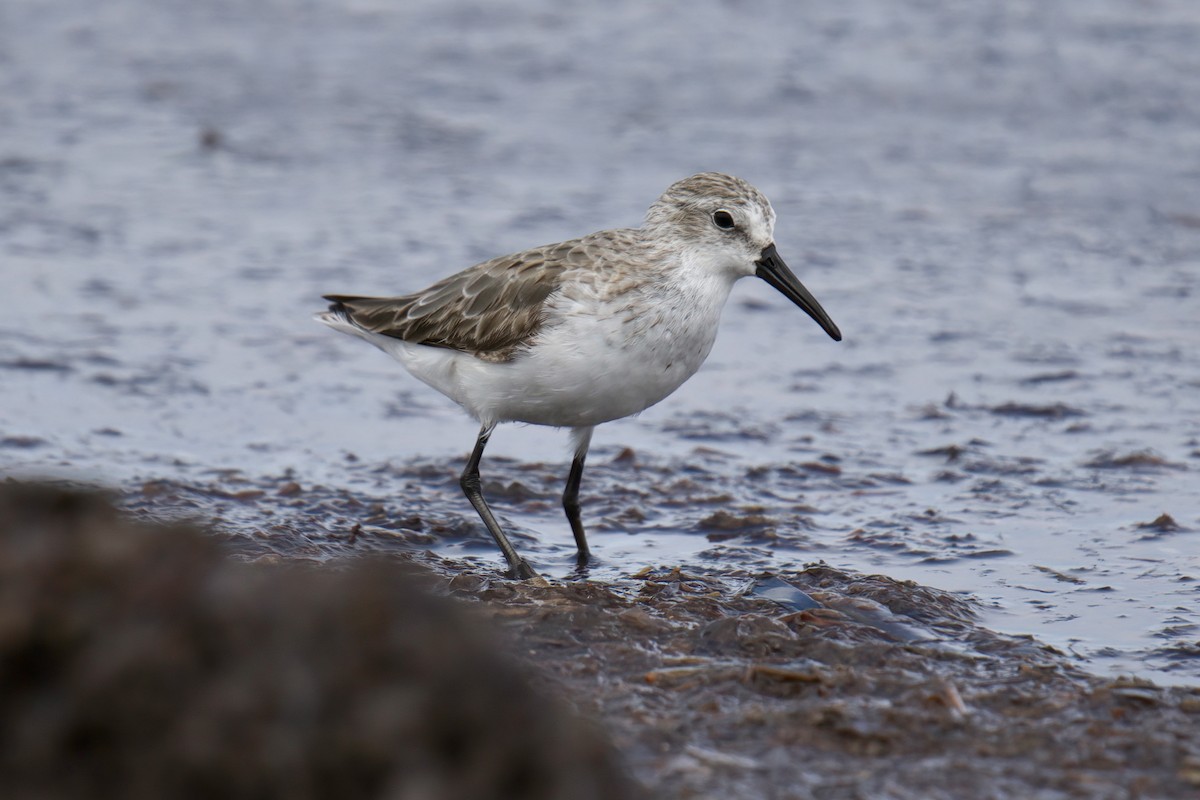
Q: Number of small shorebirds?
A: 1